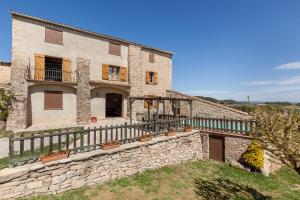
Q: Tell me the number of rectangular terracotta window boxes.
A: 5